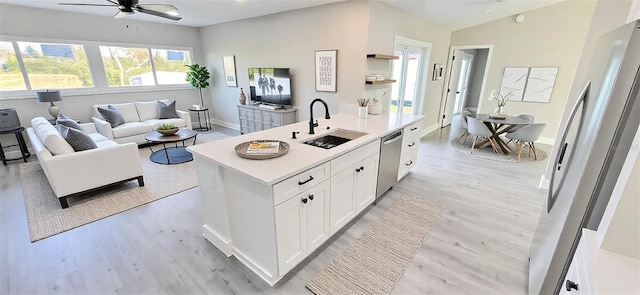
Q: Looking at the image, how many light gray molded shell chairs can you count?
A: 4